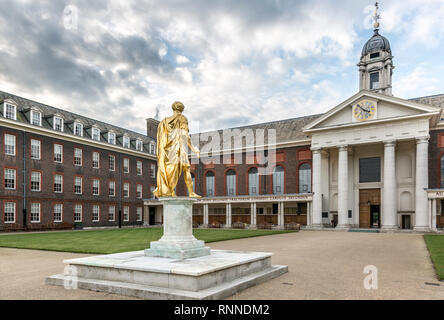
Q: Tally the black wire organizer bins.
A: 0